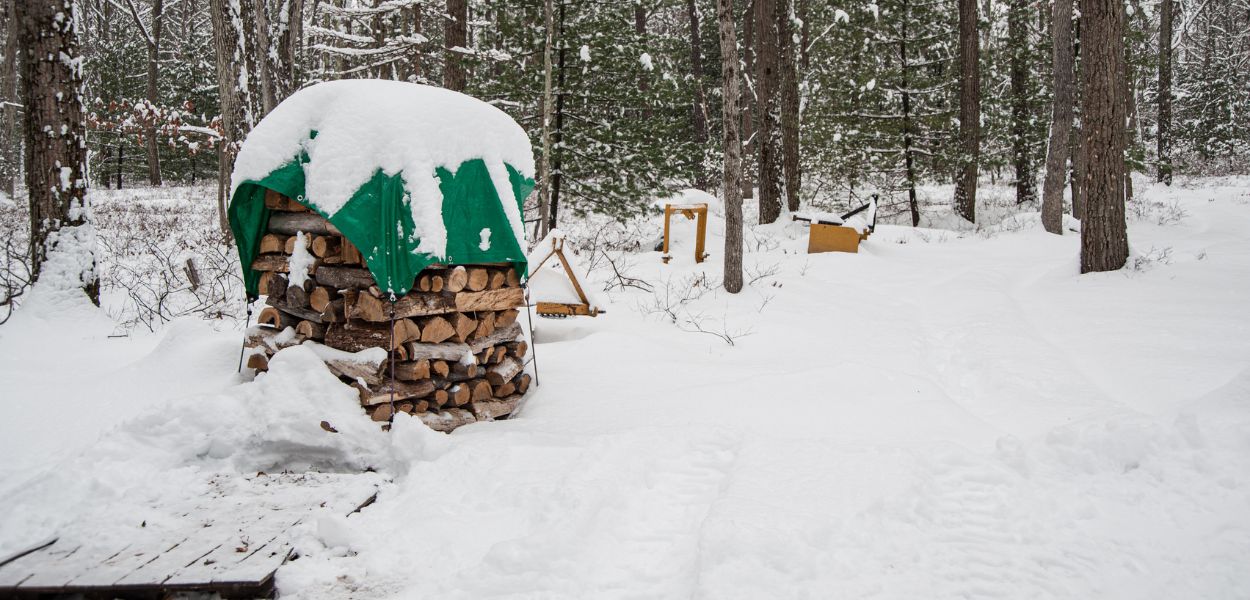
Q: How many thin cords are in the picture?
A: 3